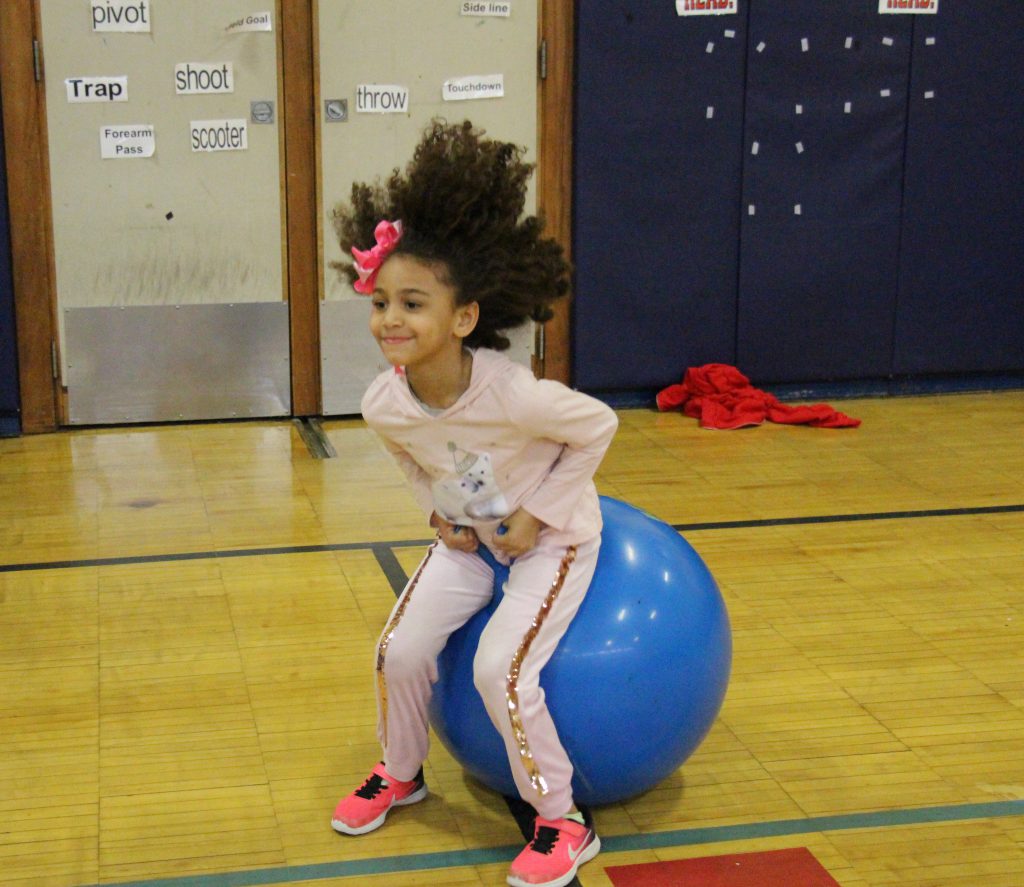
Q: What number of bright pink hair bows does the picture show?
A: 1